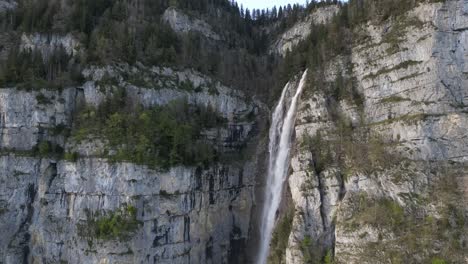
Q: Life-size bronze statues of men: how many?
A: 0